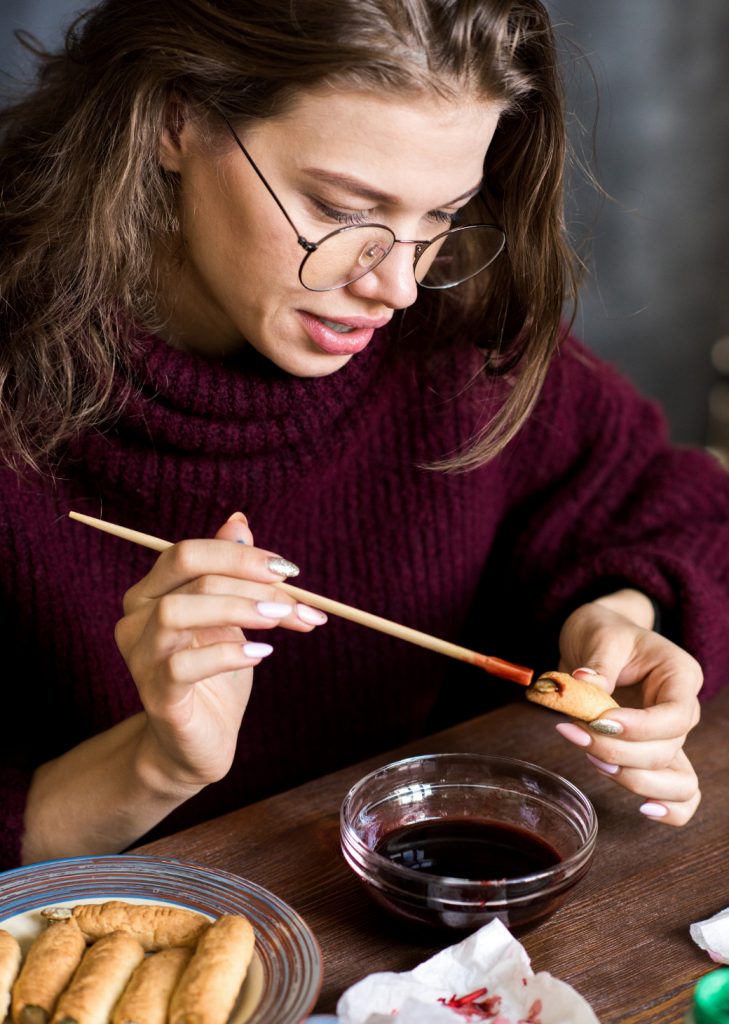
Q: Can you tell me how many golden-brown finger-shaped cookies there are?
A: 7